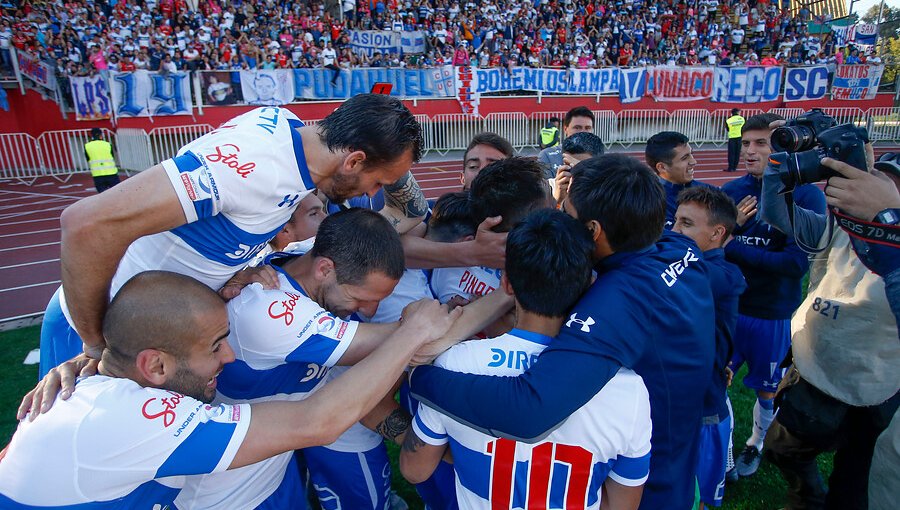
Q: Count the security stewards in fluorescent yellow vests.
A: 3